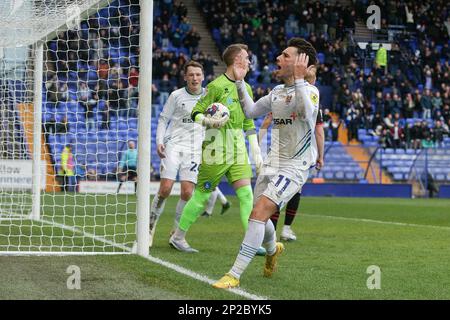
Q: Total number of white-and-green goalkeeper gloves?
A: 2